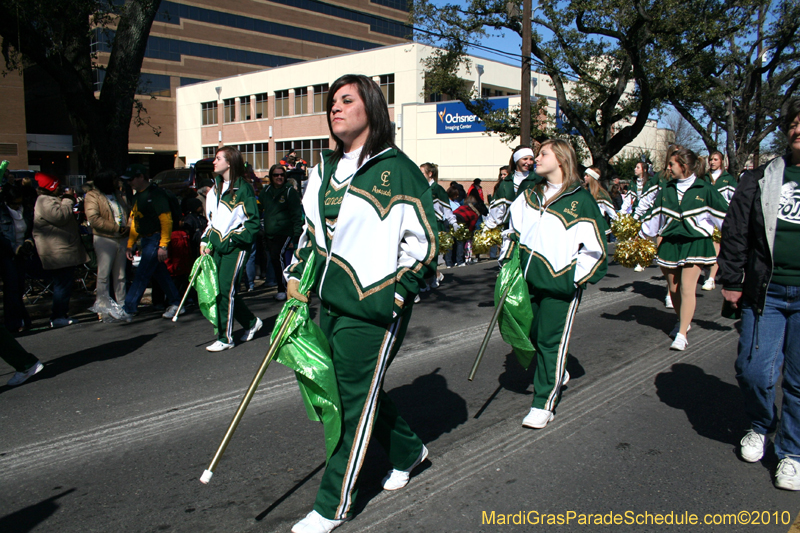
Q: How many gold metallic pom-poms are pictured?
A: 6